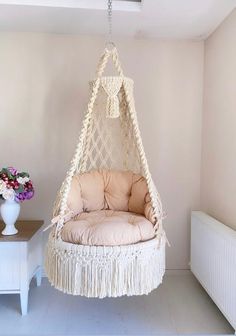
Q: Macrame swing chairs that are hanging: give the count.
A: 1